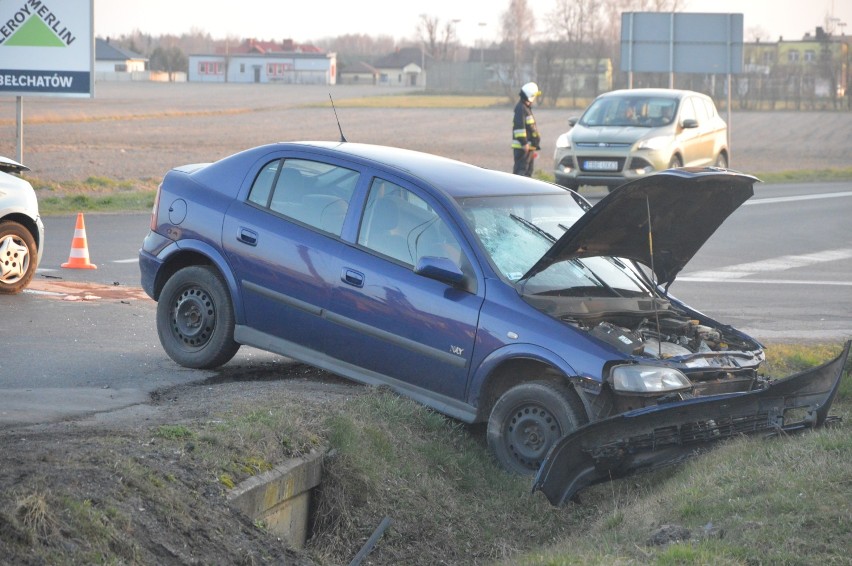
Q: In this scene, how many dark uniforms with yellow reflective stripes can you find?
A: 1